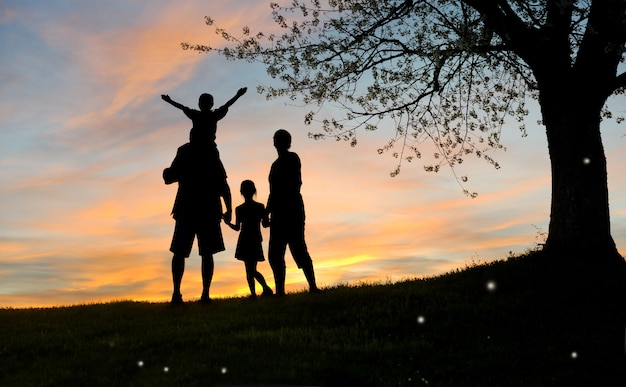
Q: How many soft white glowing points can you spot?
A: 7